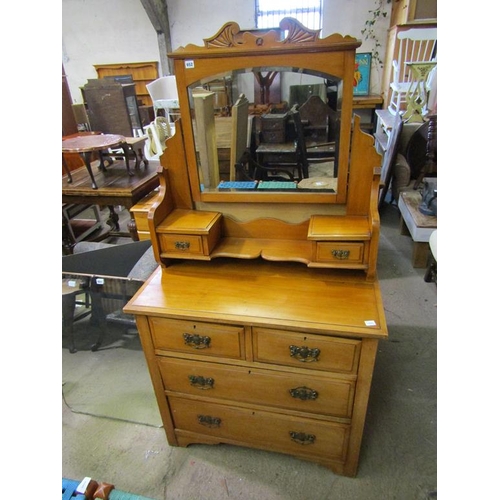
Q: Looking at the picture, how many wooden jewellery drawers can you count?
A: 2